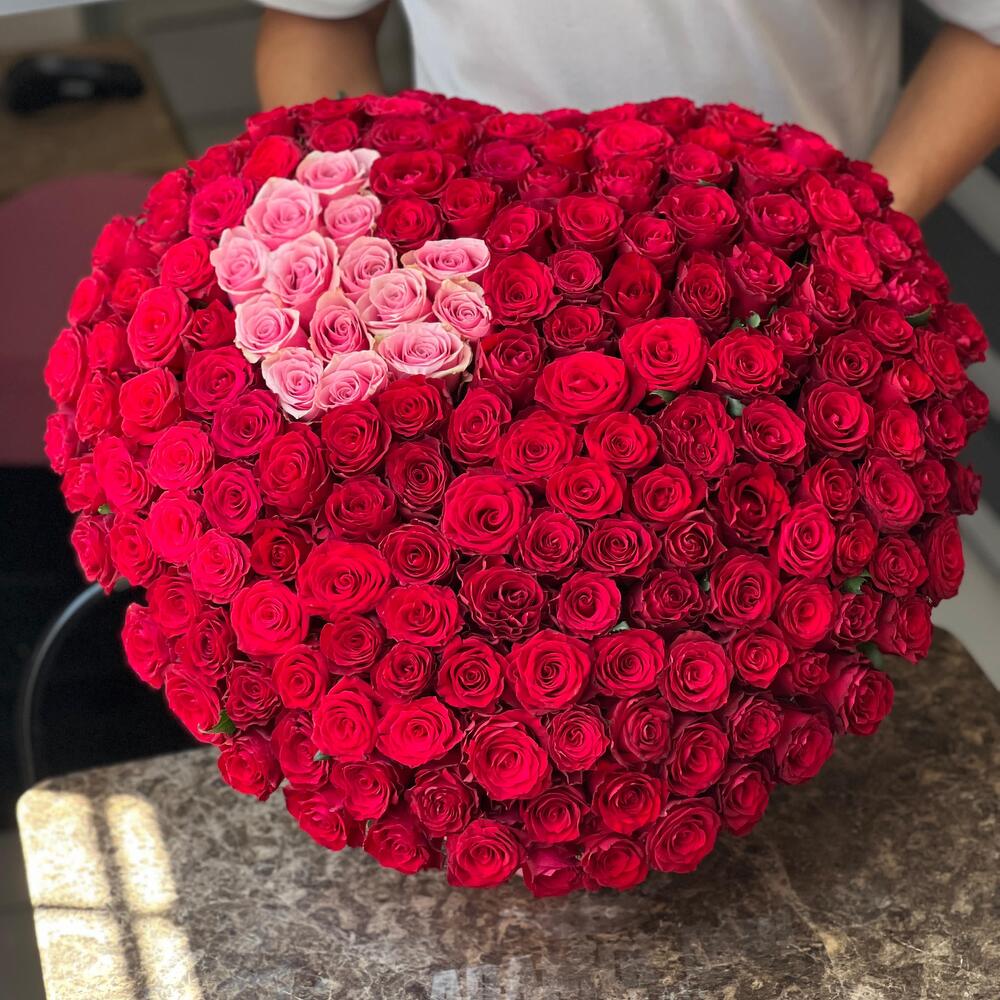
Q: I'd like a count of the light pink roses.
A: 14